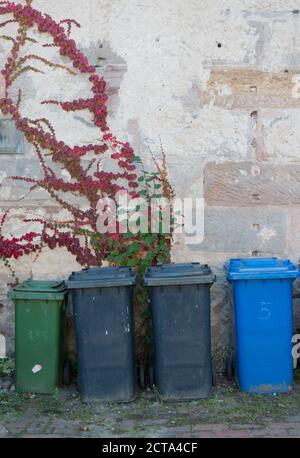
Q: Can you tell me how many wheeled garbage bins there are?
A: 4